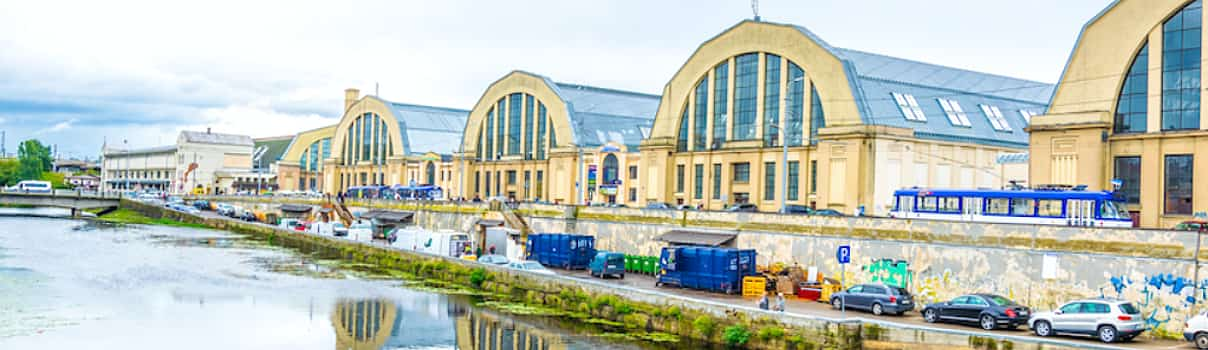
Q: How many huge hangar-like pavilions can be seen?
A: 5